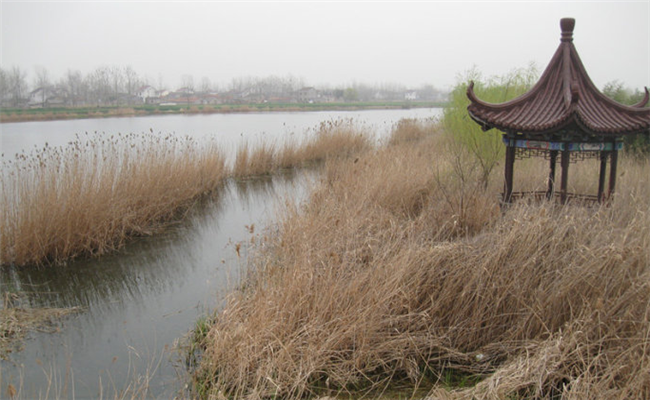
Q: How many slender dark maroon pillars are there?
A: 5